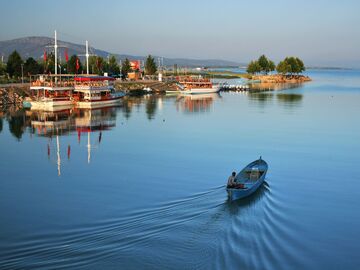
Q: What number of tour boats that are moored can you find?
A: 3